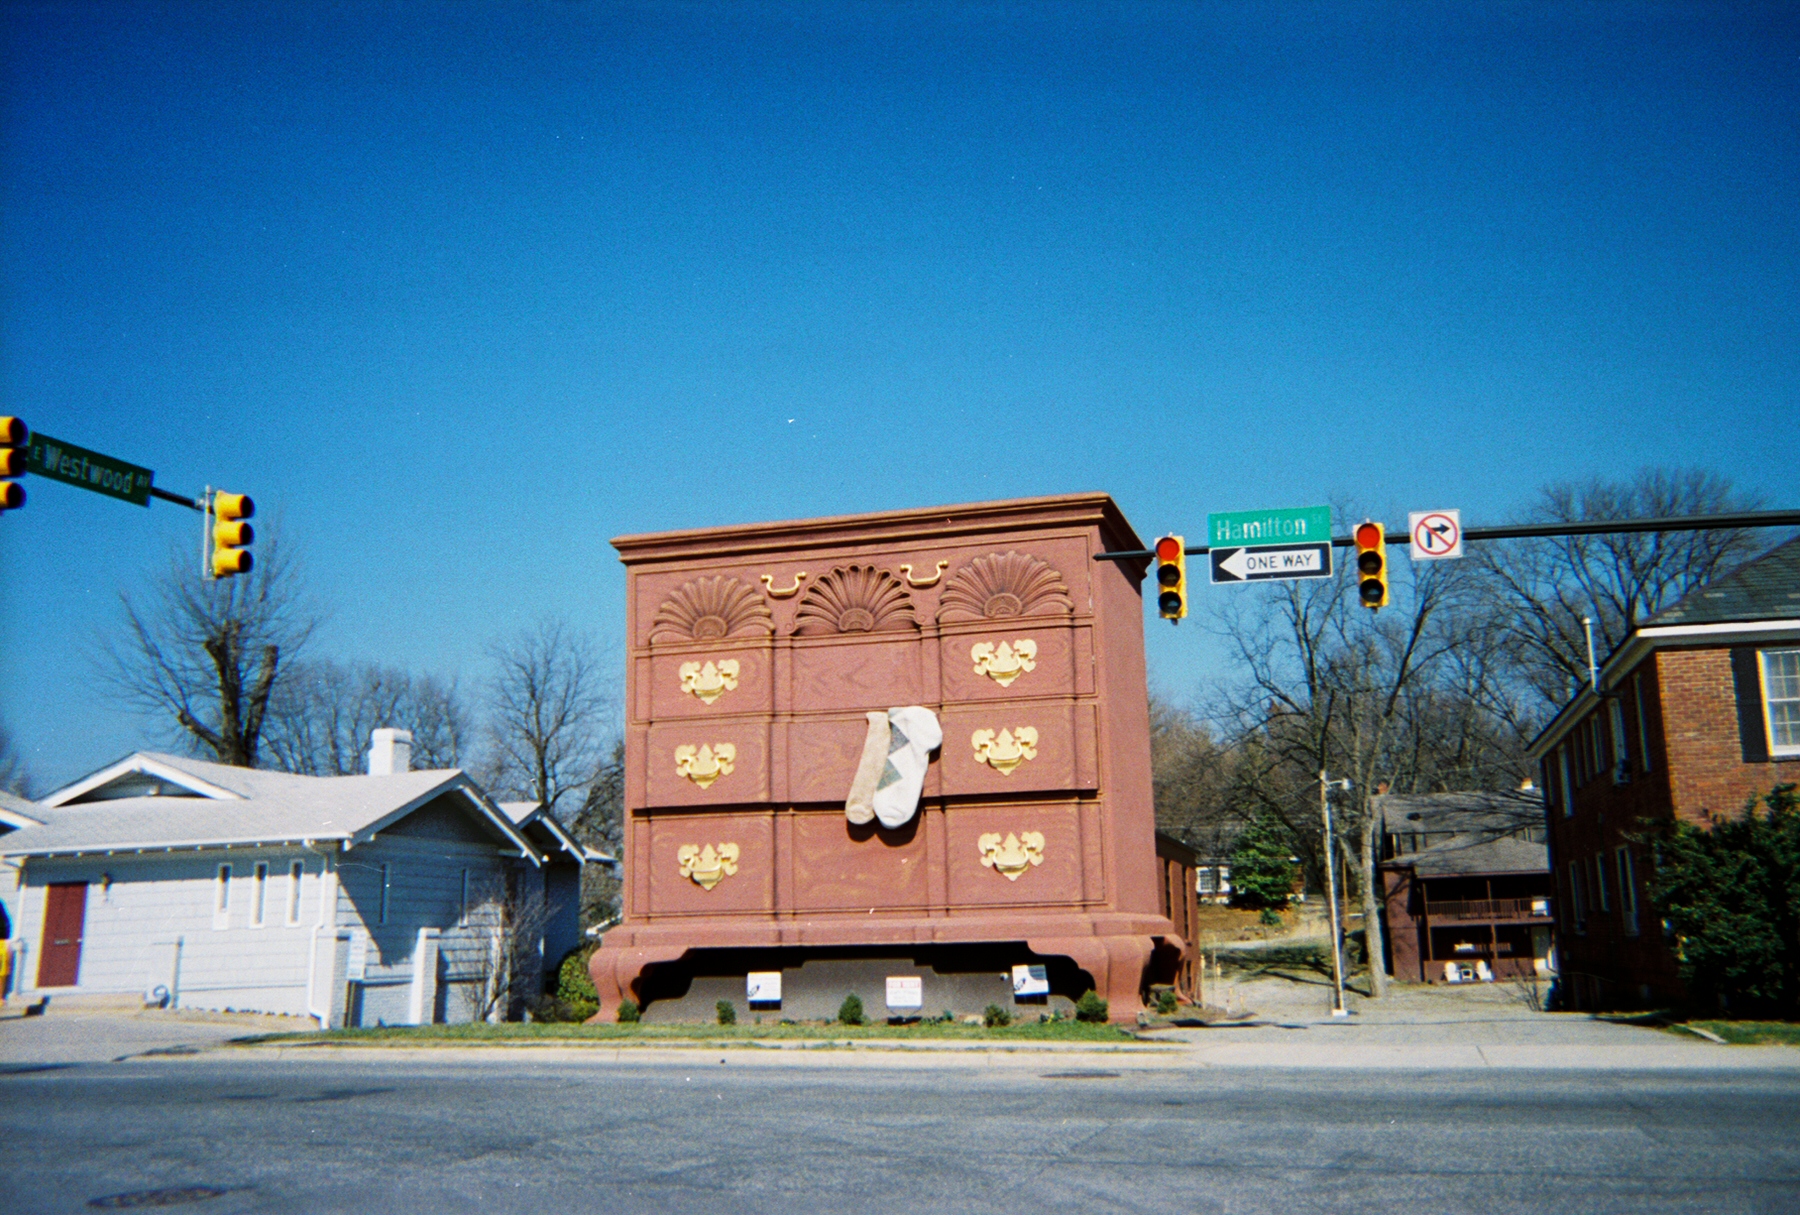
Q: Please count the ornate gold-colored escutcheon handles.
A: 6